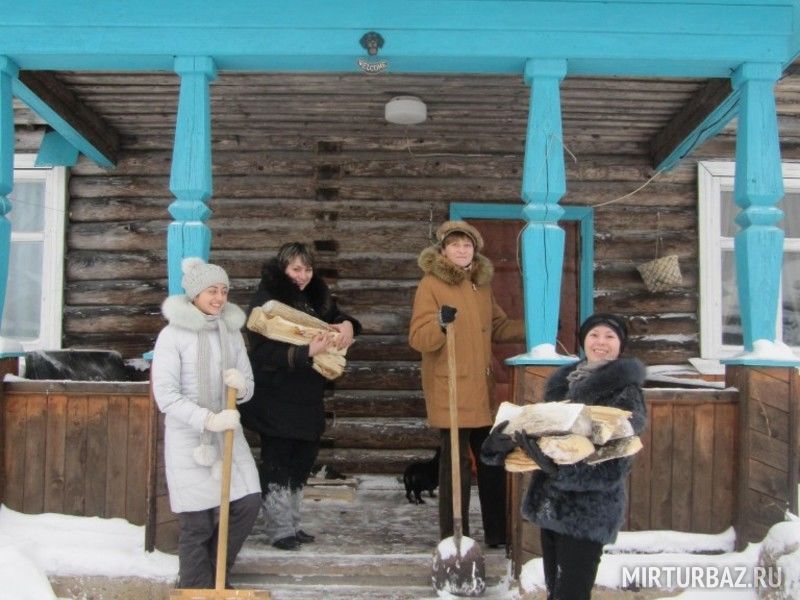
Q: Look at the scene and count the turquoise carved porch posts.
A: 4